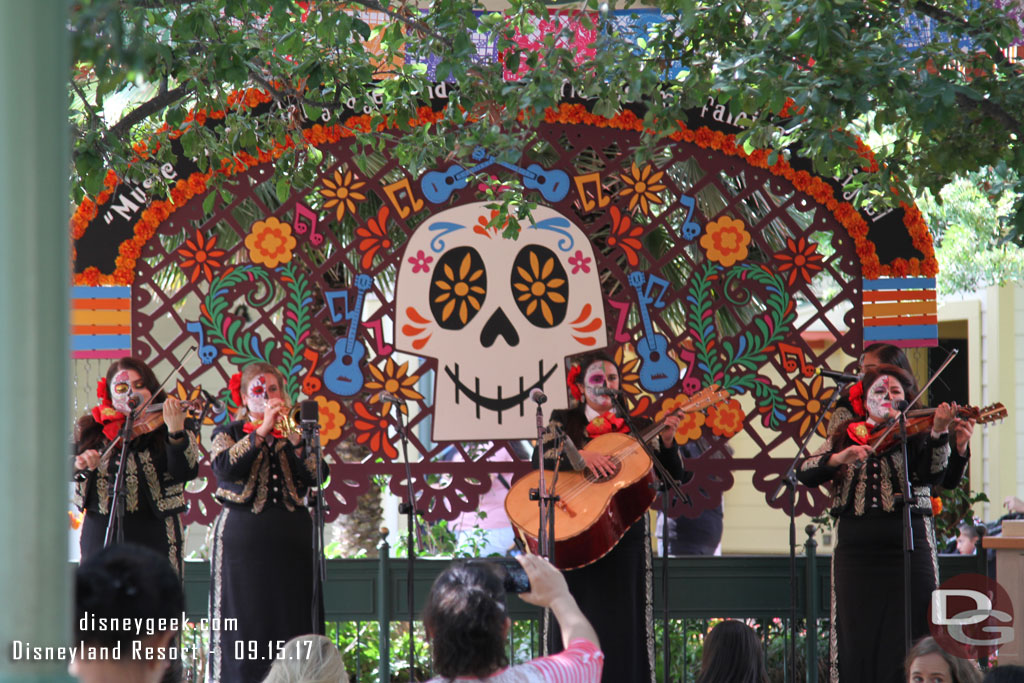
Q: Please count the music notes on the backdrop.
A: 12